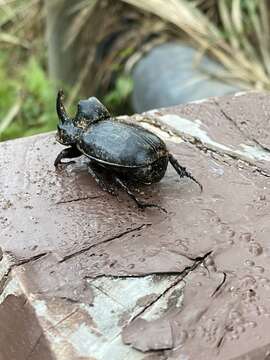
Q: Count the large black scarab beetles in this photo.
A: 1